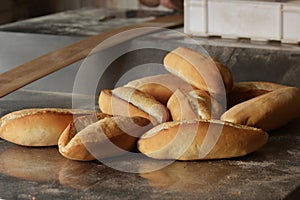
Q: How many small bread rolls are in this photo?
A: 9